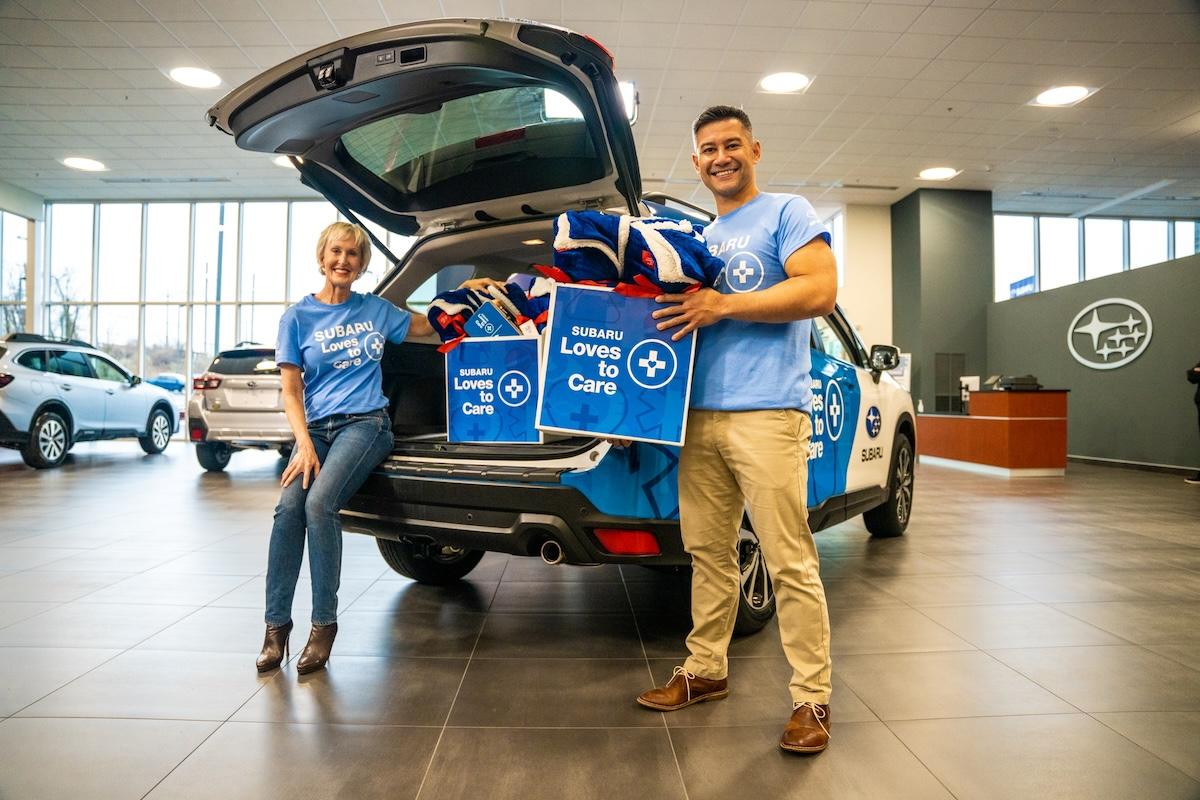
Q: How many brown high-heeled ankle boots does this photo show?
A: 2